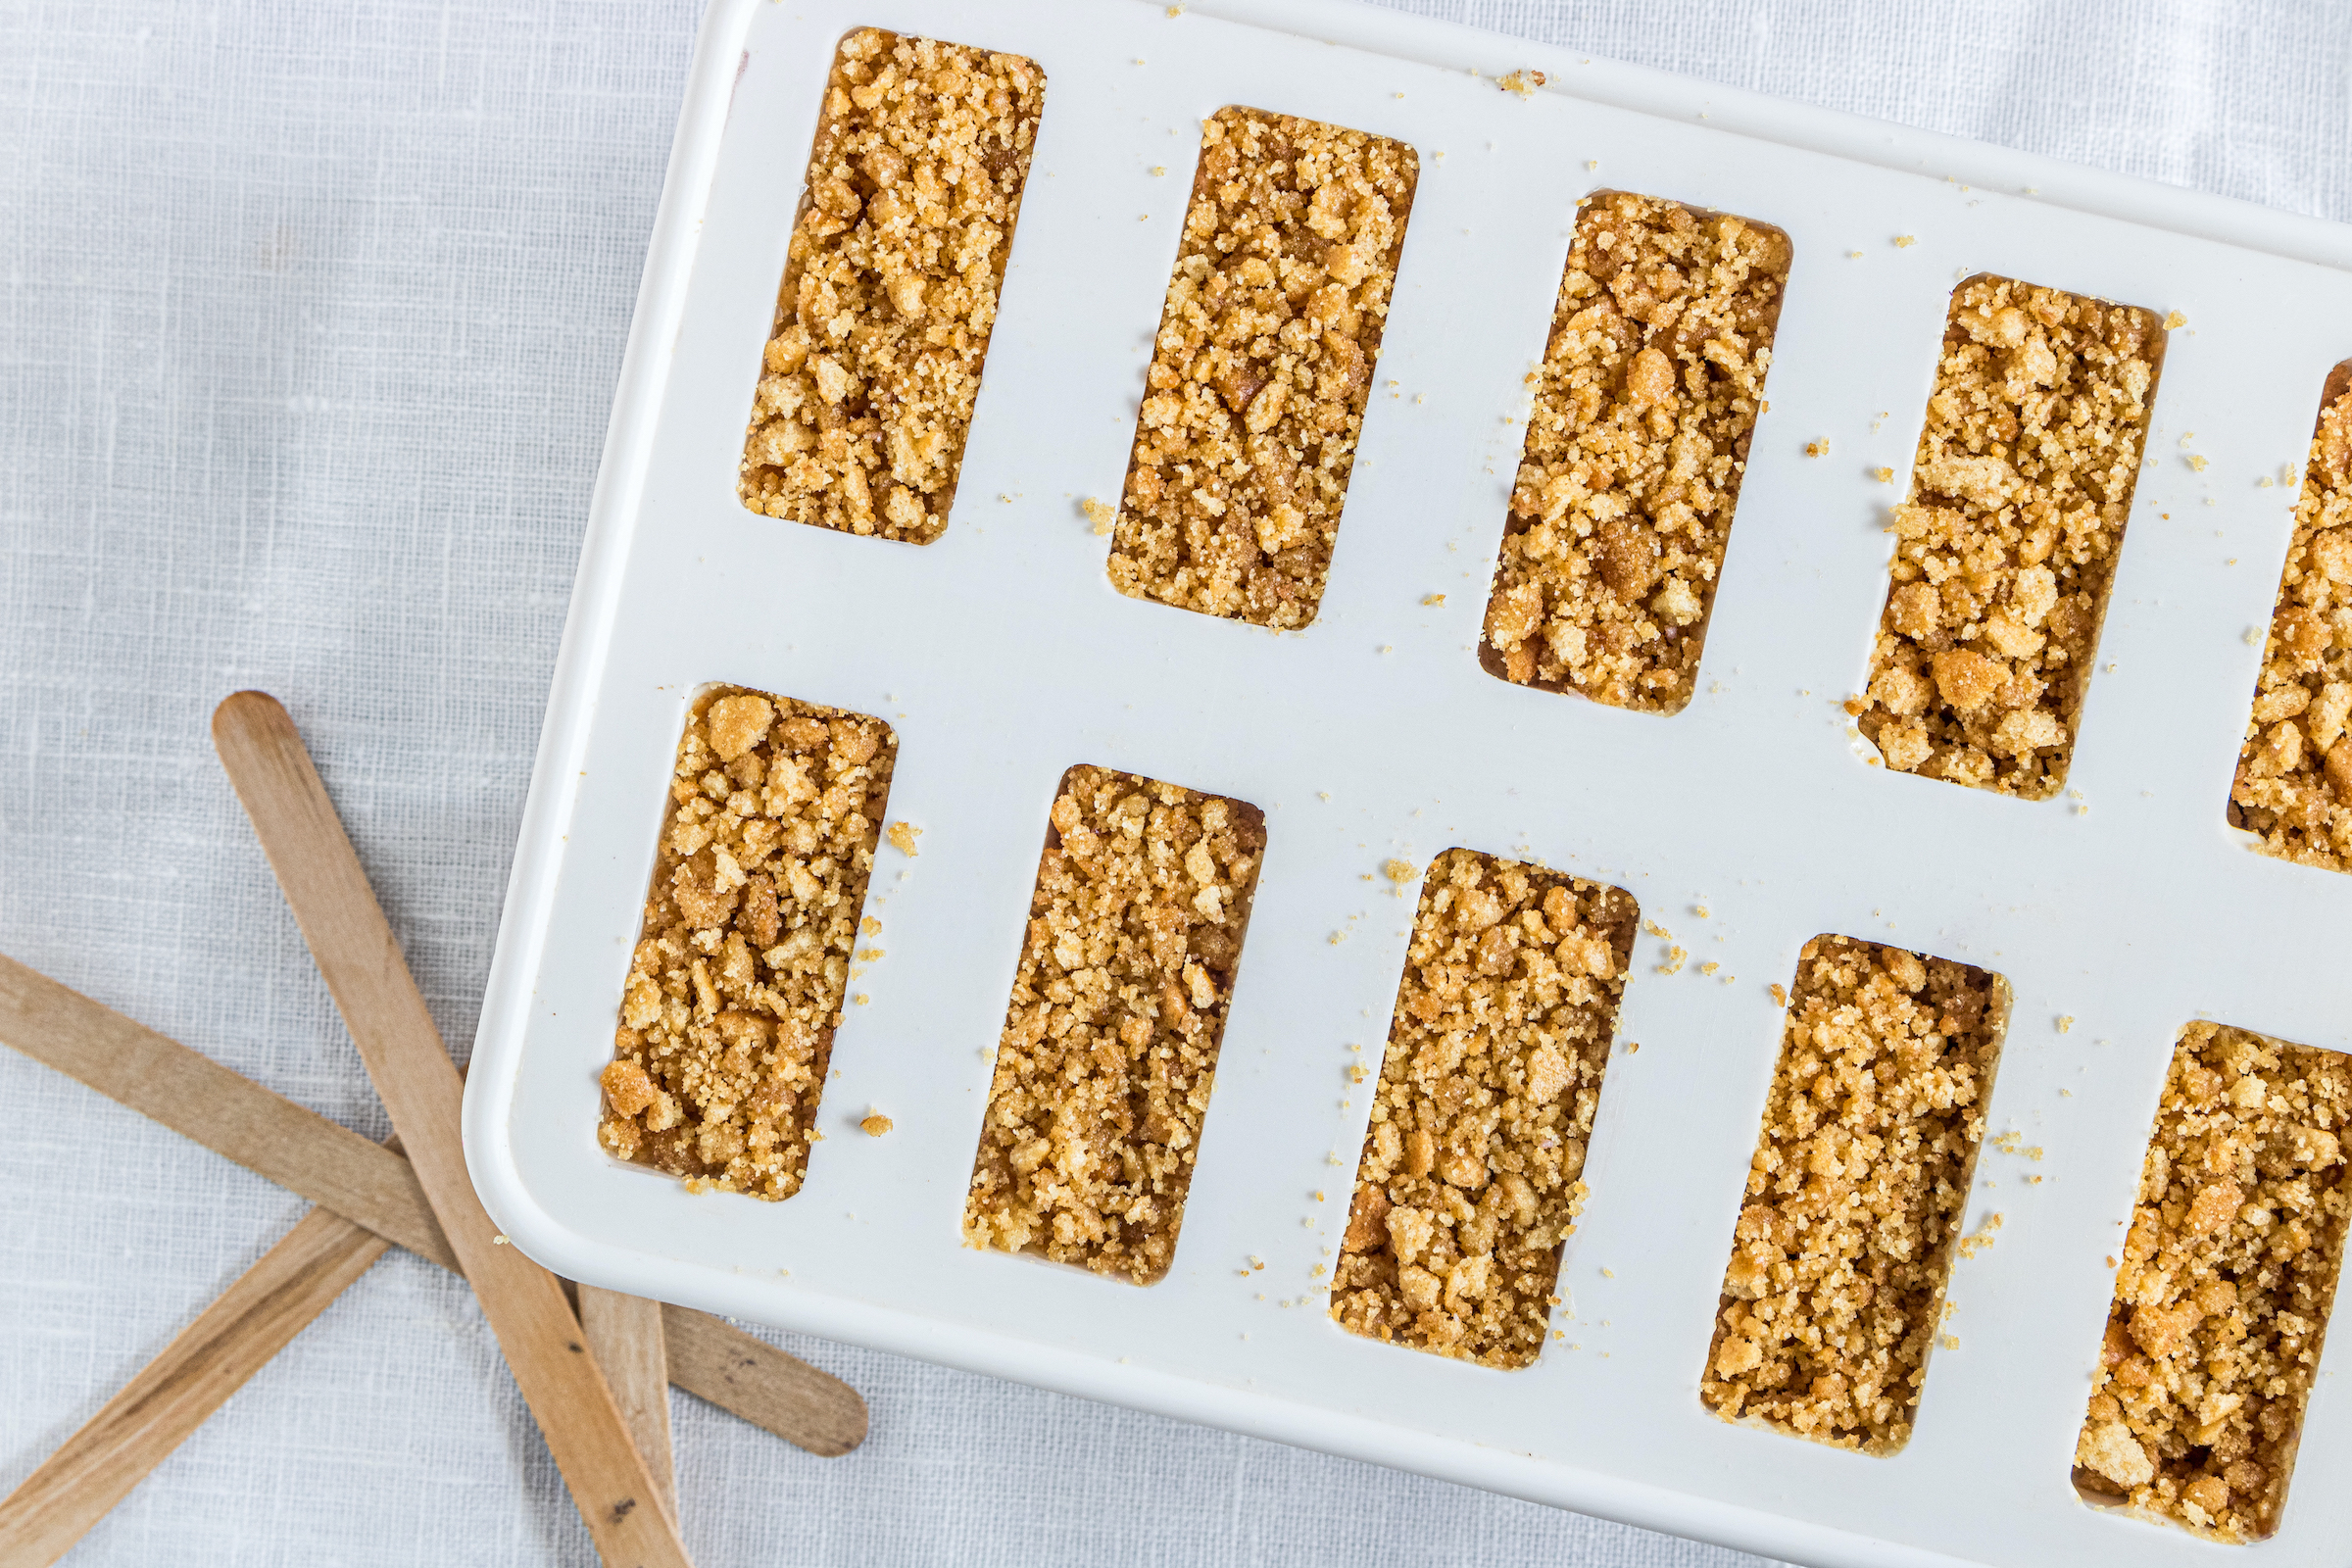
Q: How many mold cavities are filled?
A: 10